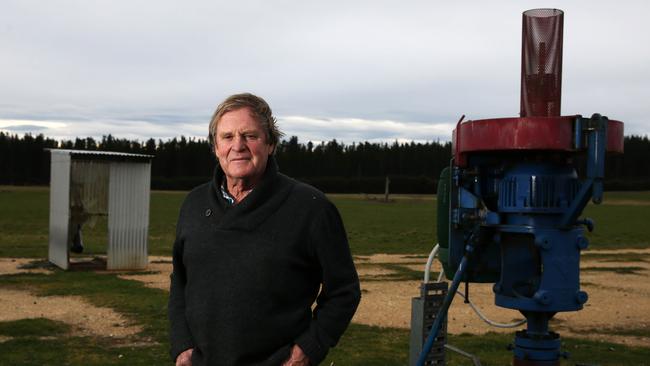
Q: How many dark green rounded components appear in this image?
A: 1